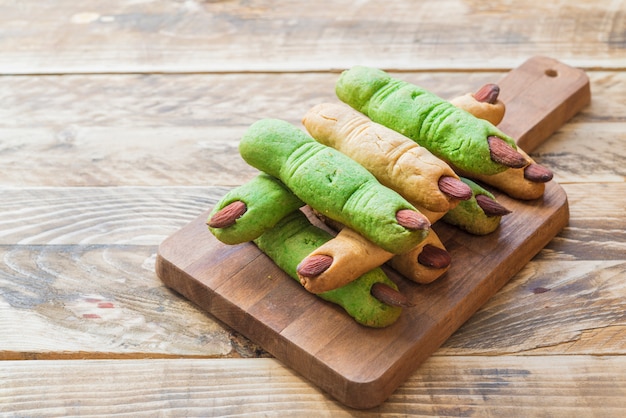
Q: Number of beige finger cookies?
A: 5